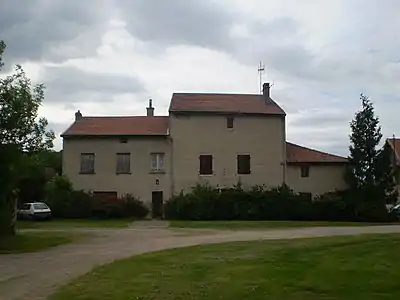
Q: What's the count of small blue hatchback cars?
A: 0